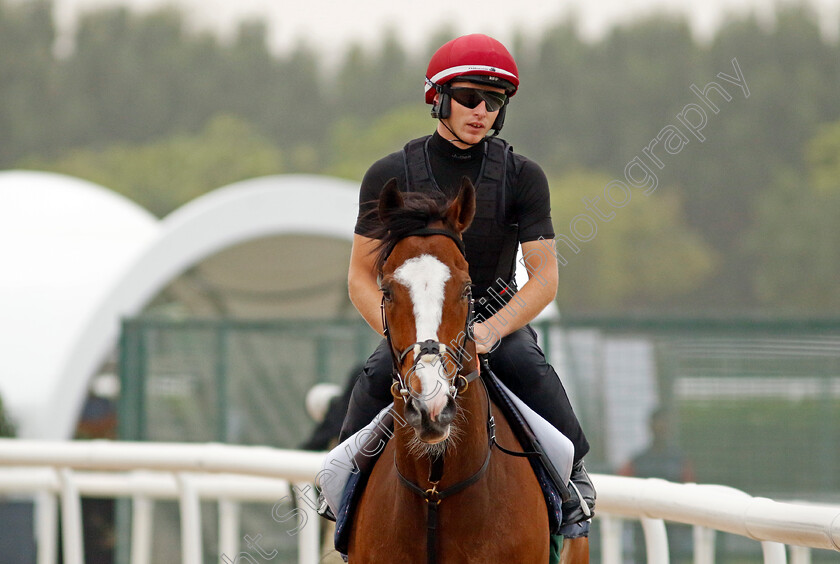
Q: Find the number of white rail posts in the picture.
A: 11